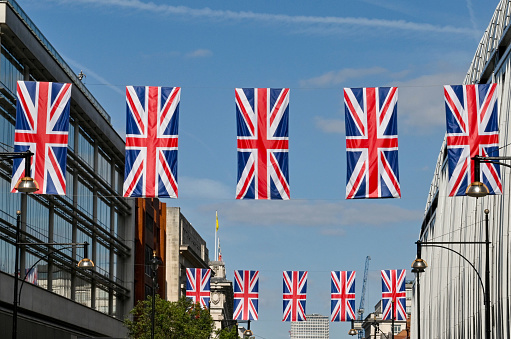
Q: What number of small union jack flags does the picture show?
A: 5